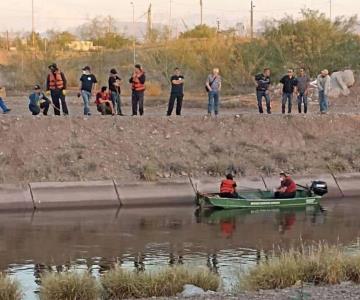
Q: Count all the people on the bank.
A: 13